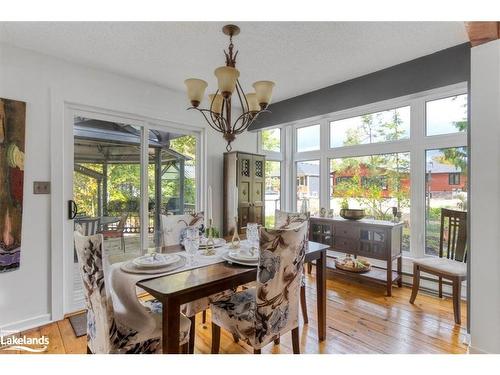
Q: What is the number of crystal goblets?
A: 3